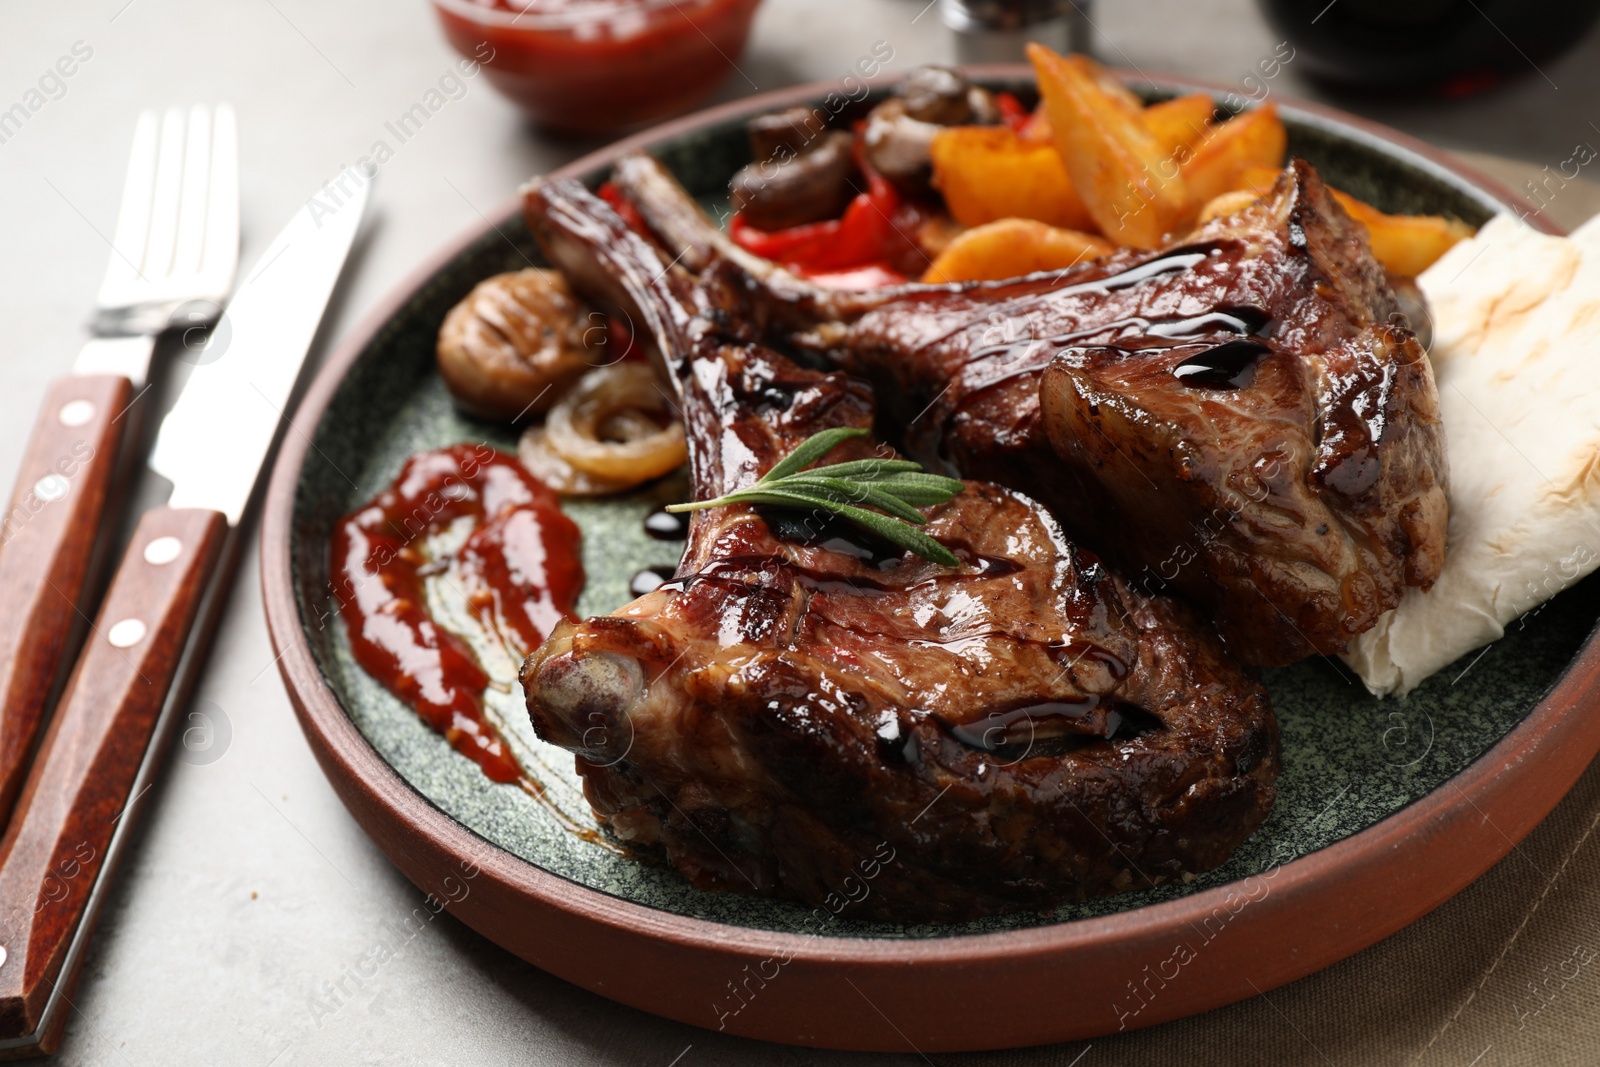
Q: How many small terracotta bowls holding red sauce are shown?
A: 0